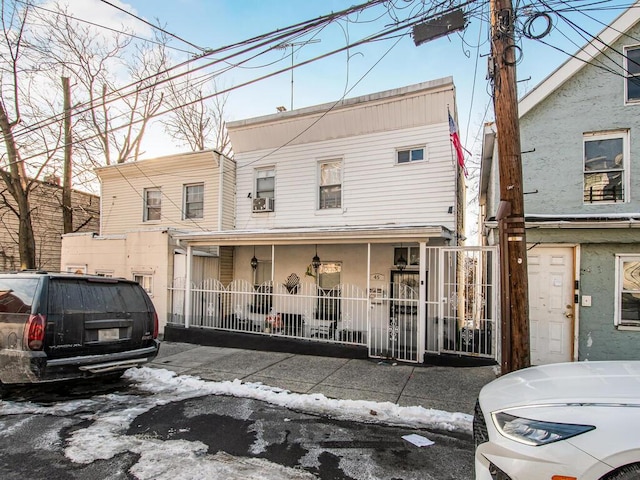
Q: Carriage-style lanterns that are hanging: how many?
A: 3